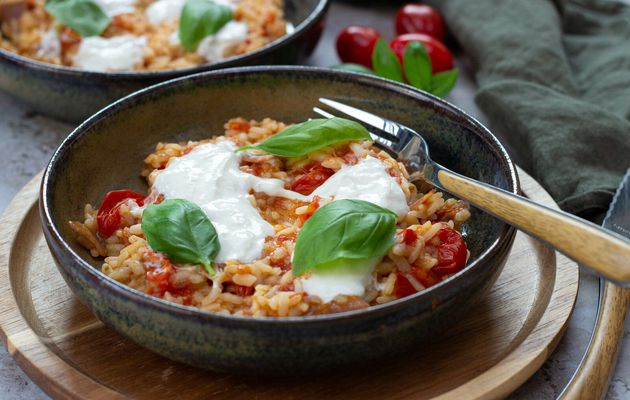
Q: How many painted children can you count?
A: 0